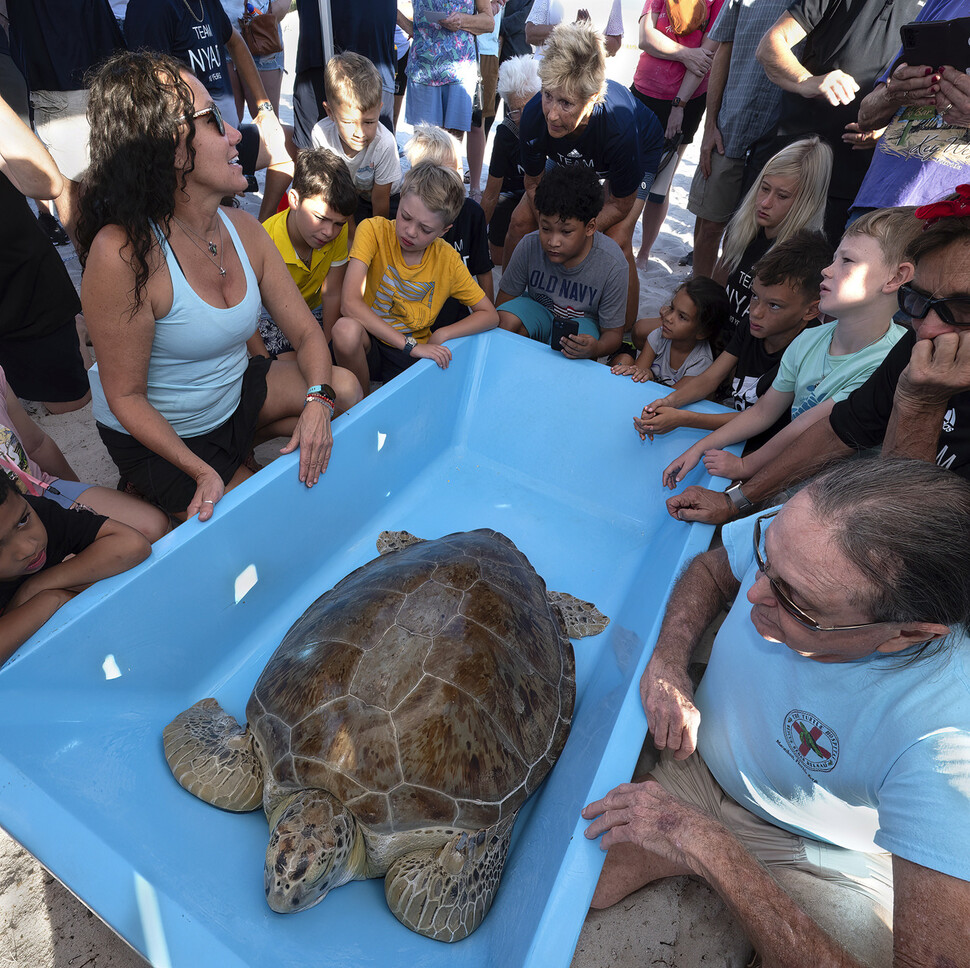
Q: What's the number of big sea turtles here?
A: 1